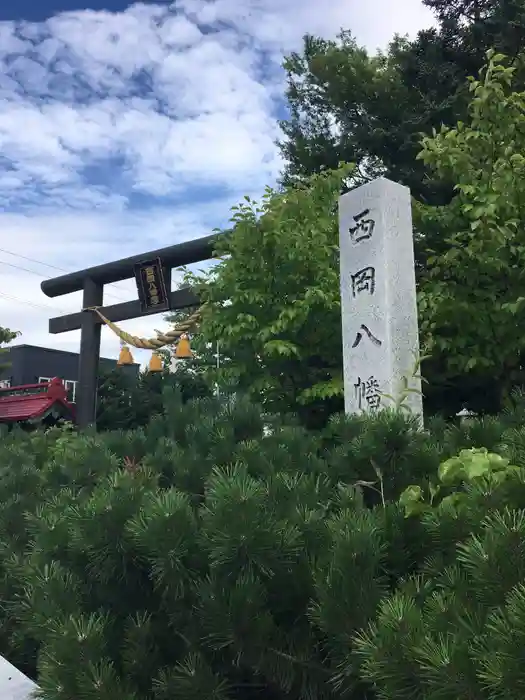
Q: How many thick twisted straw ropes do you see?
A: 1